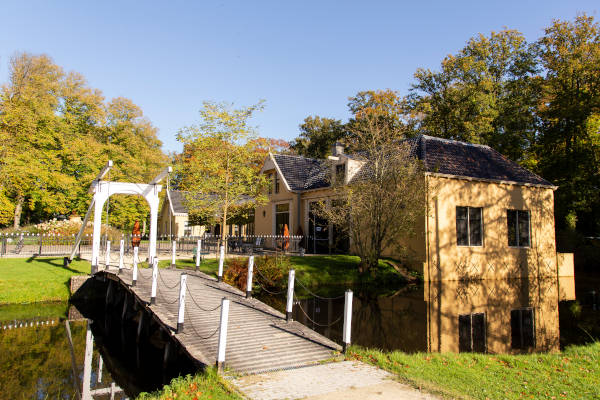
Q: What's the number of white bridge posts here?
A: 12